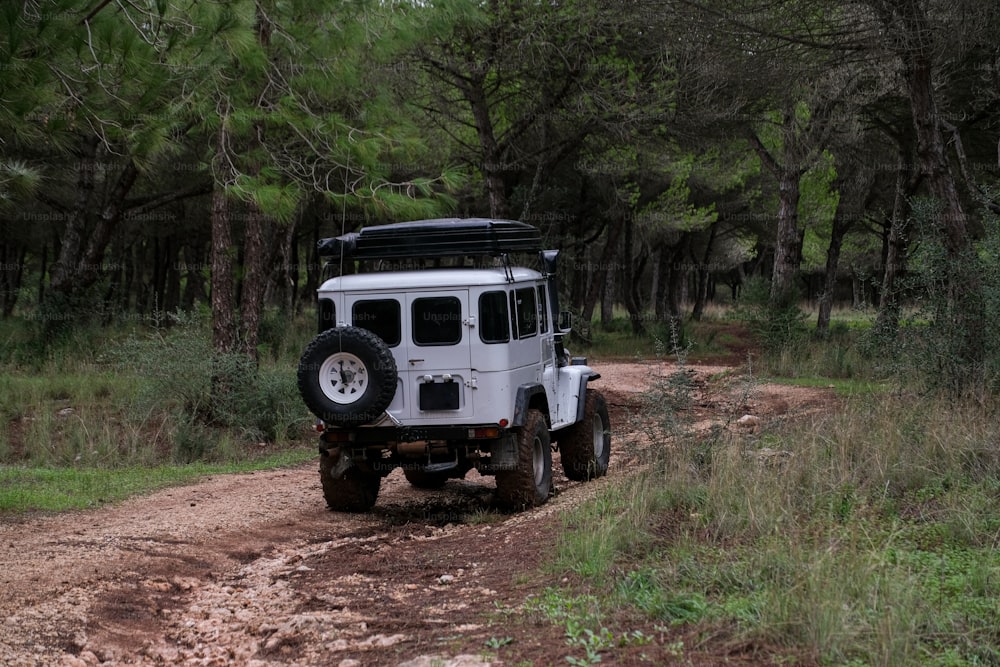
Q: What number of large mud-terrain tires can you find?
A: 5